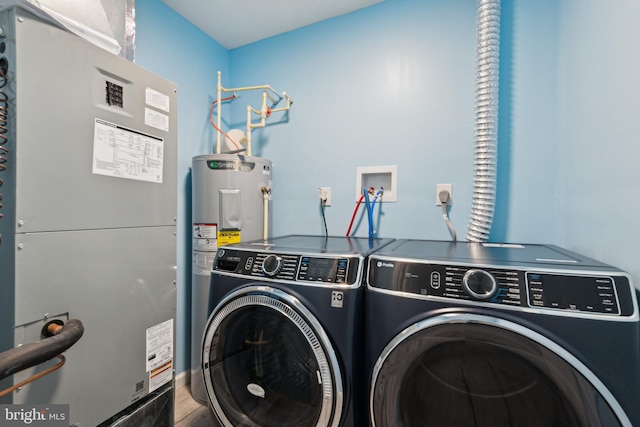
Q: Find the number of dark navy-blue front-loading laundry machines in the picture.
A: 2